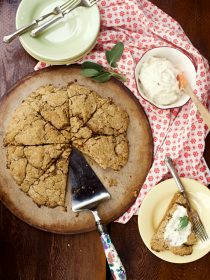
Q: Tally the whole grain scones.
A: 8